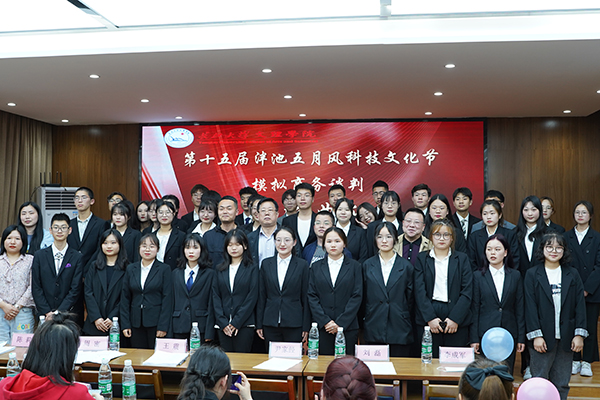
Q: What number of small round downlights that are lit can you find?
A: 13